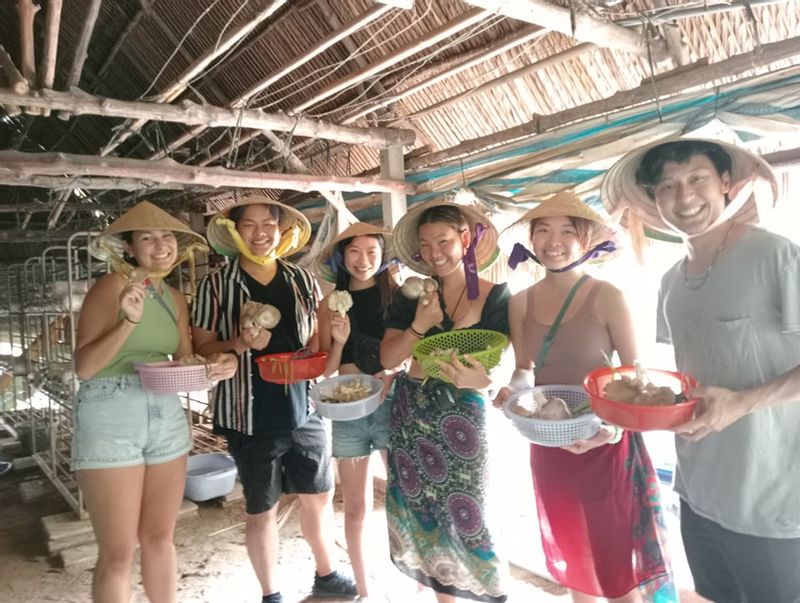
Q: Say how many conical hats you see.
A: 6